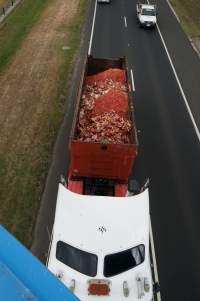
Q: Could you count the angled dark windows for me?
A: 2